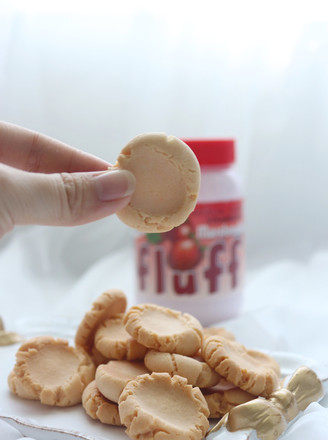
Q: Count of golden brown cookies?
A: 13